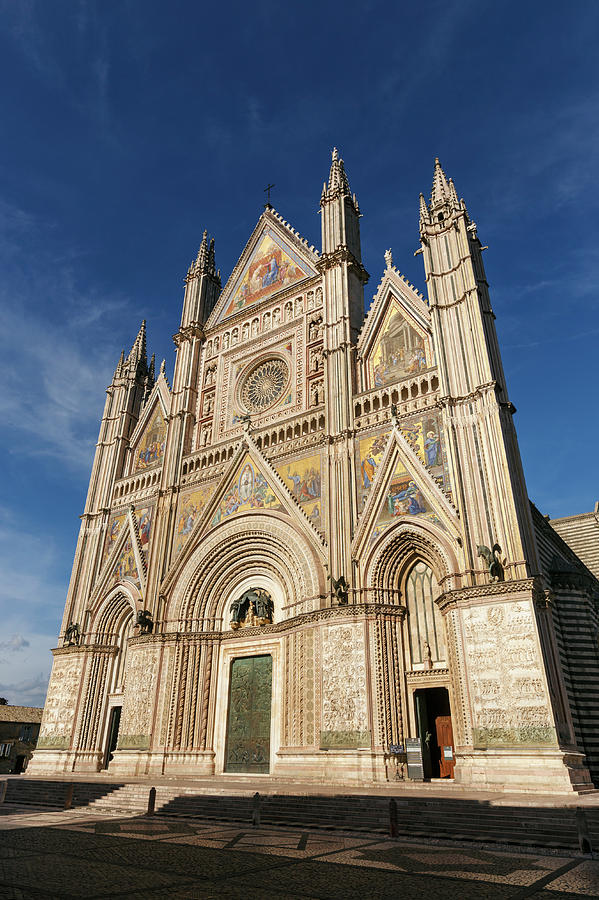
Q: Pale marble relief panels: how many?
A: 4